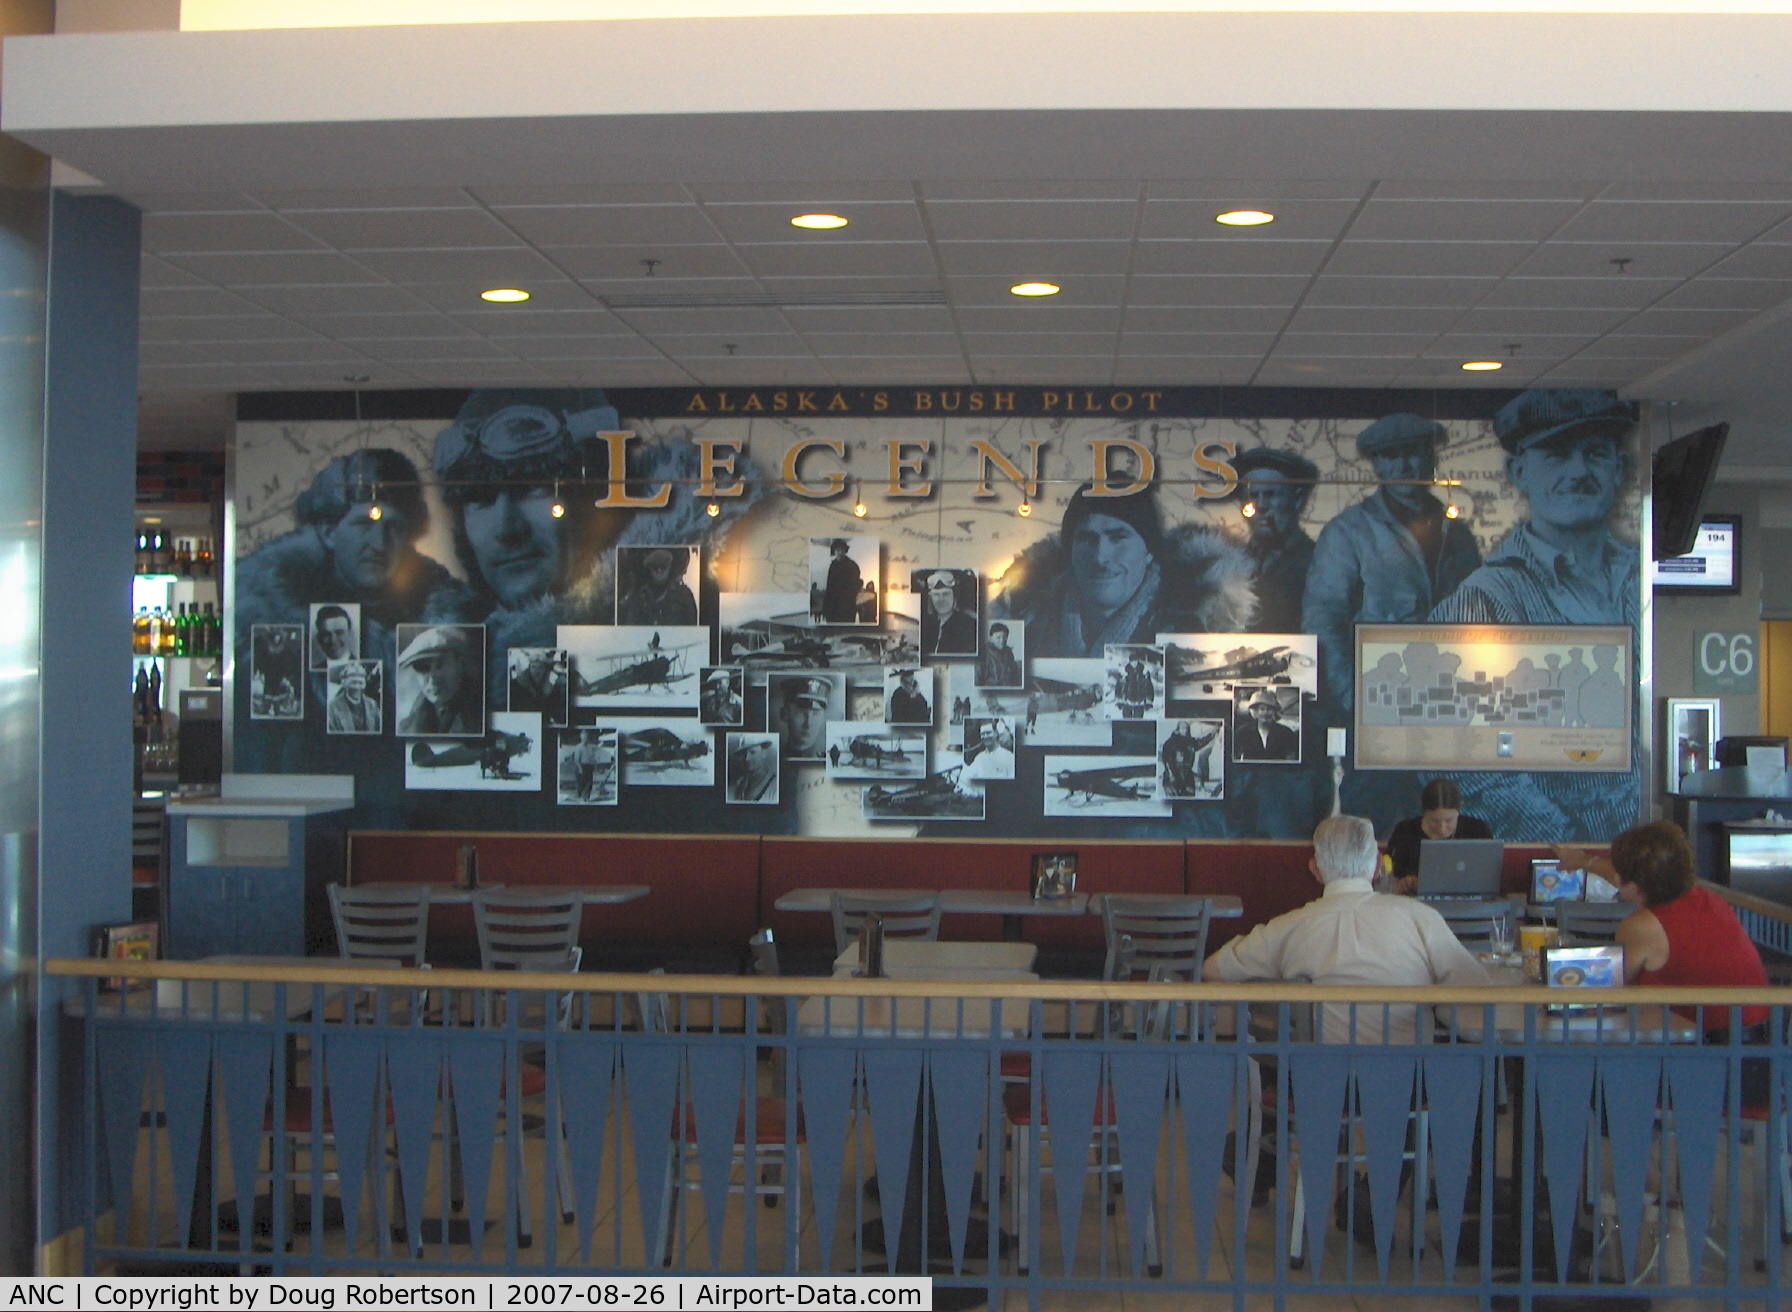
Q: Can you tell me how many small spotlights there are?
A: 7